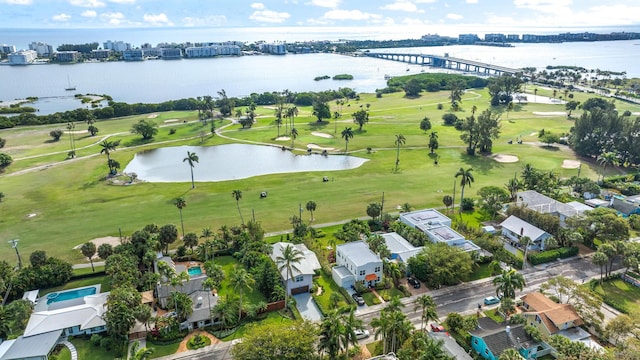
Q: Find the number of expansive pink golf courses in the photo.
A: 0